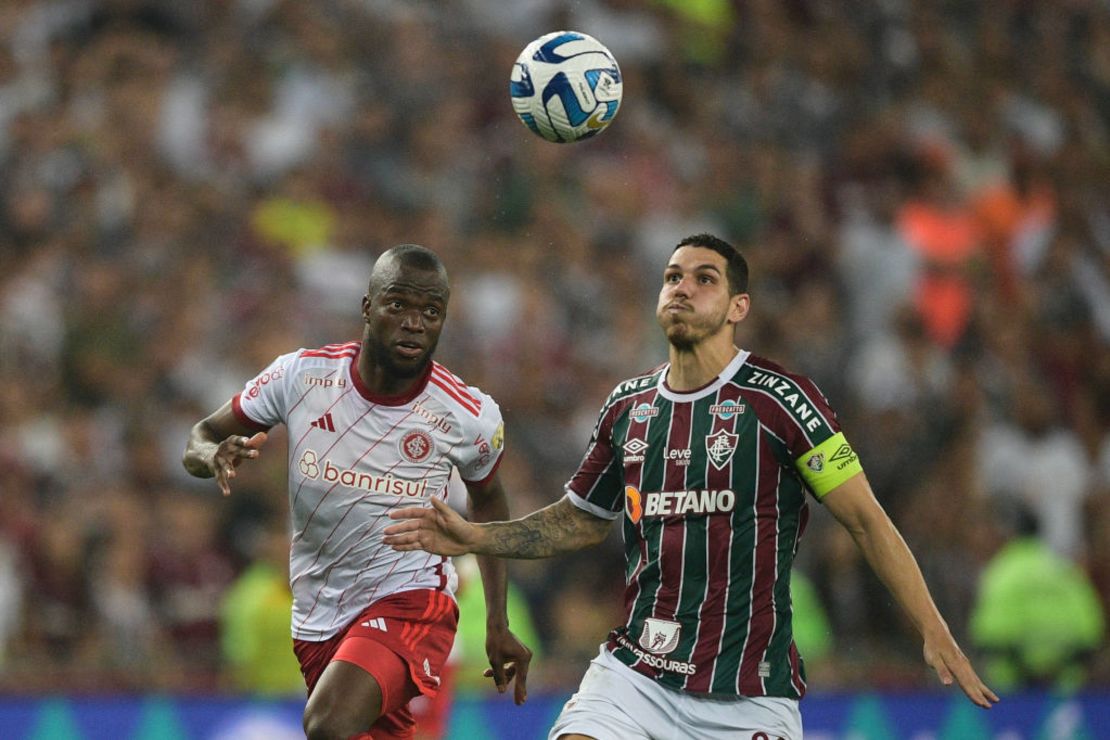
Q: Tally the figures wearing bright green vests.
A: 4